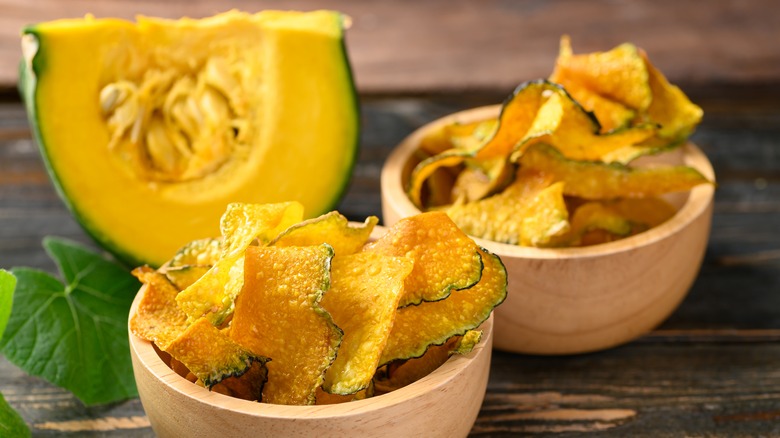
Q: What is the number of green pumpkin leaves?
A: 3